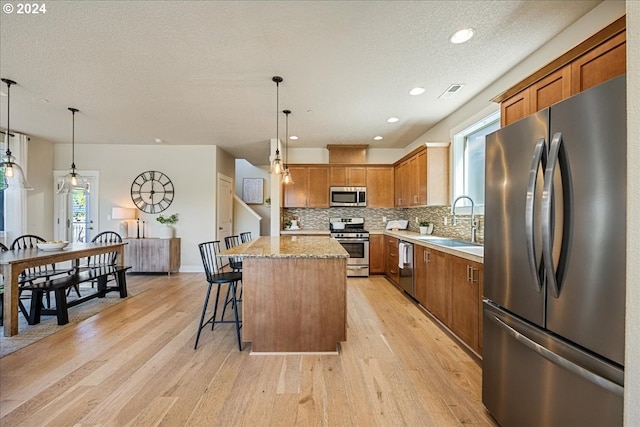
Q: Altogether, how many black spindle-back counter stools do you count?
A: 3